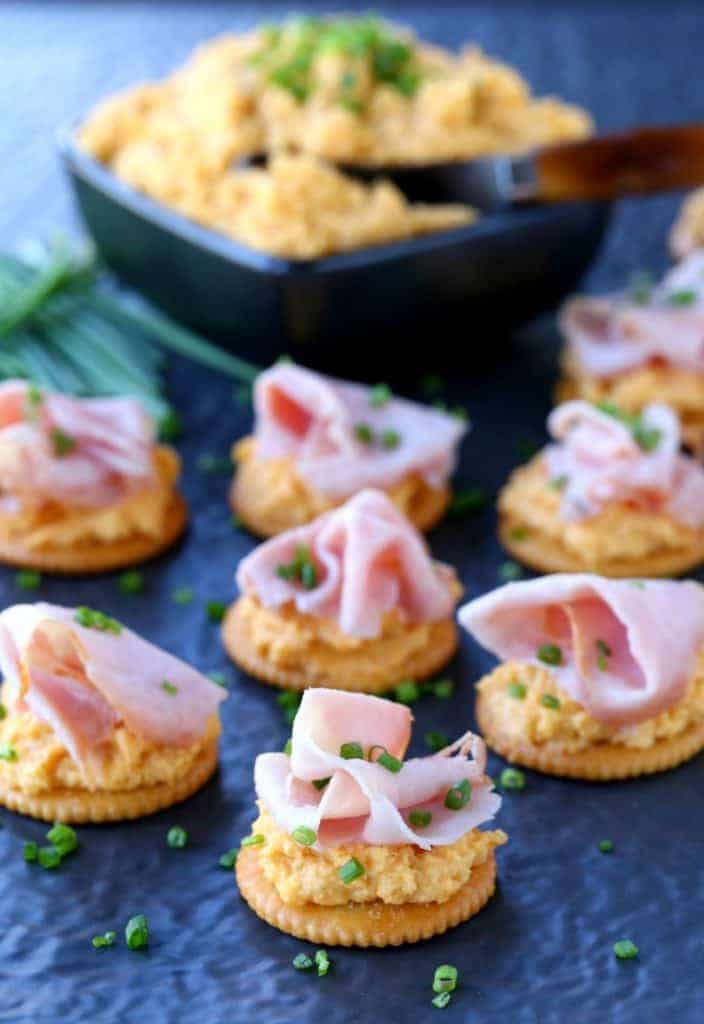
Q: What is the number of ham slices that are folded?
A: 8